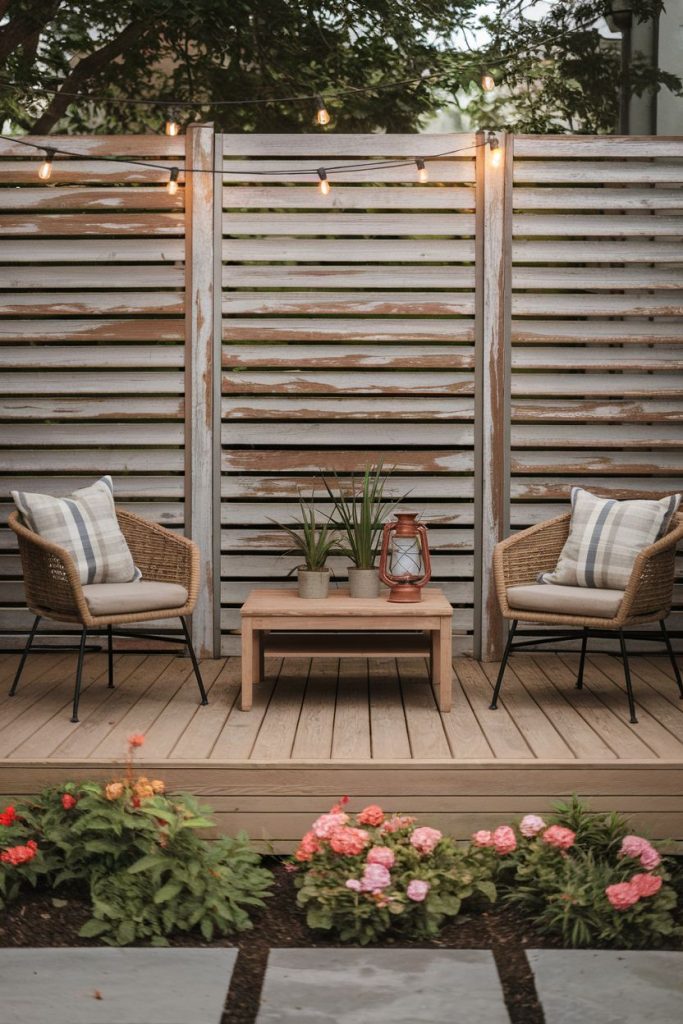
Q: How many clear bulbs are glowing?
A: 8